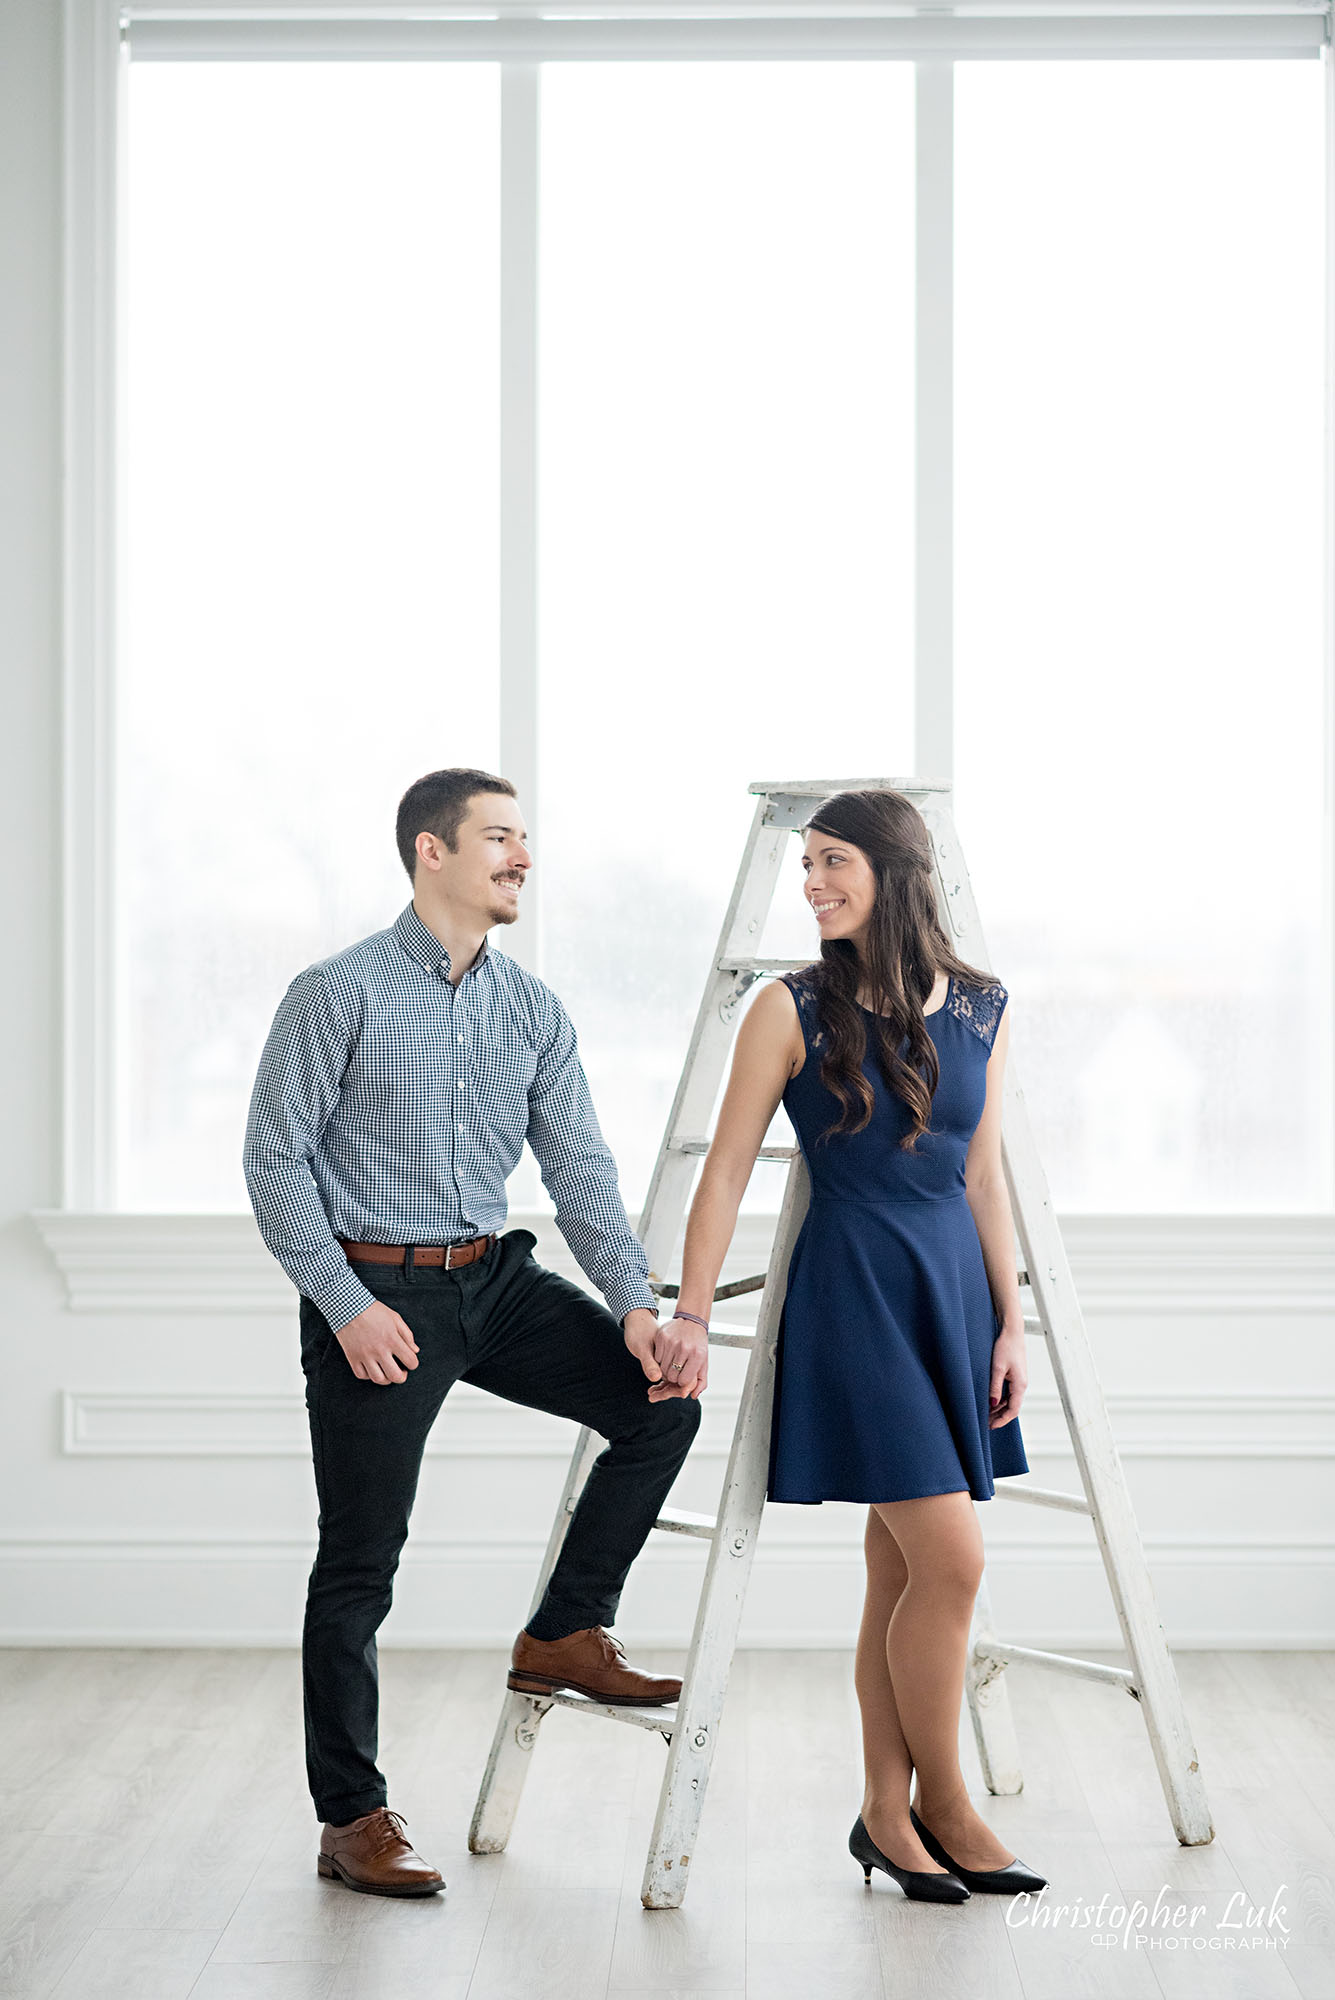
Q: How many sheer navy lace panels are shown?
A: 2